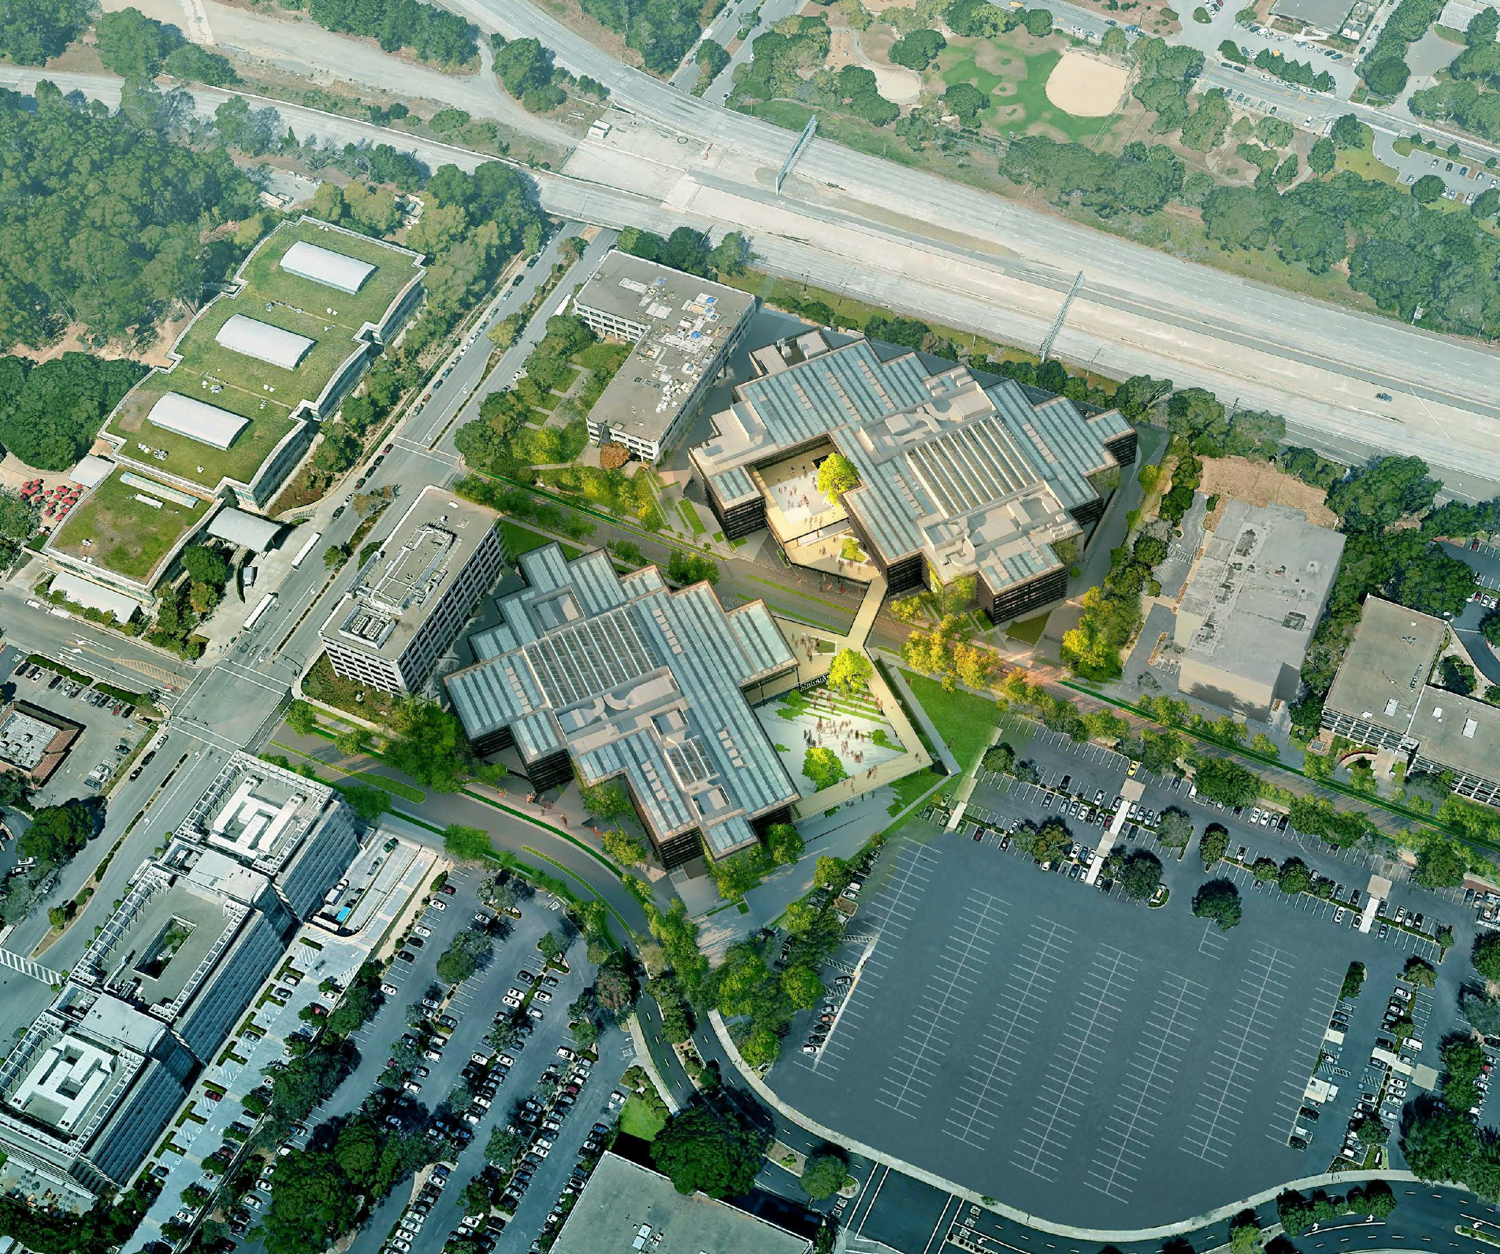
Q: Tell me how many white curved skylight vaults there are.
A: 3